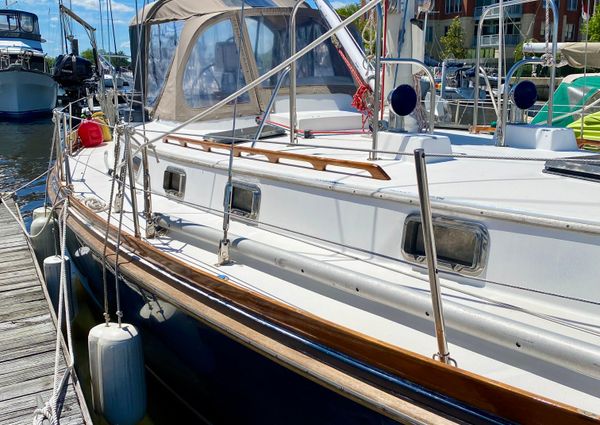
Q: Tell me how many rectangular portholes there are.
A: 3